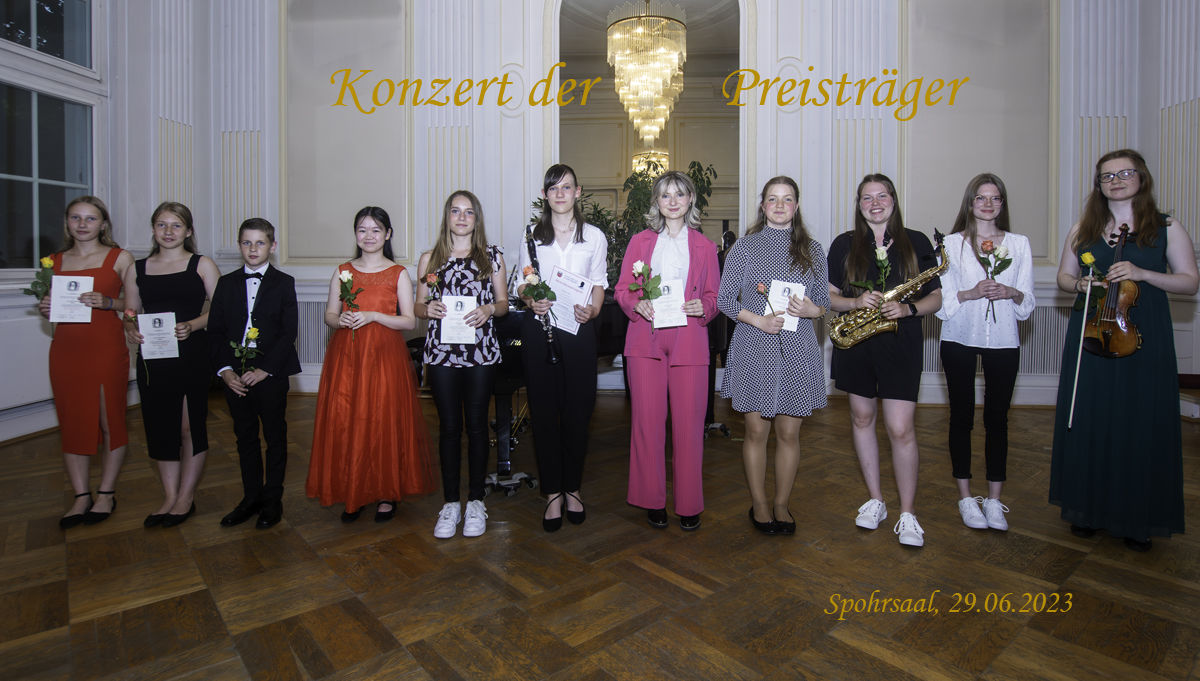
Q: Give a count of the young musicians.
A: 11